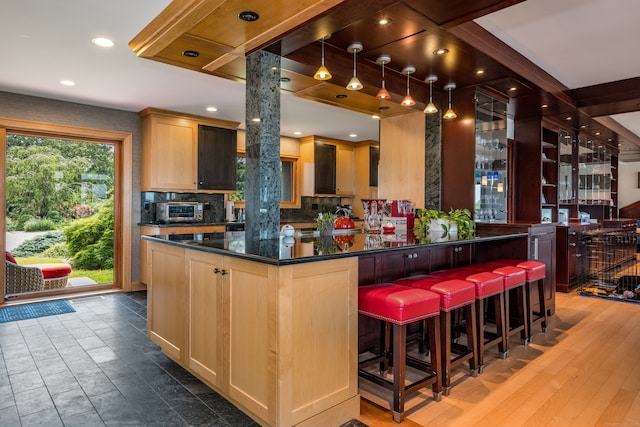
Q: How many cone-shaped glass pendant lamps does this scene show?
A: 6